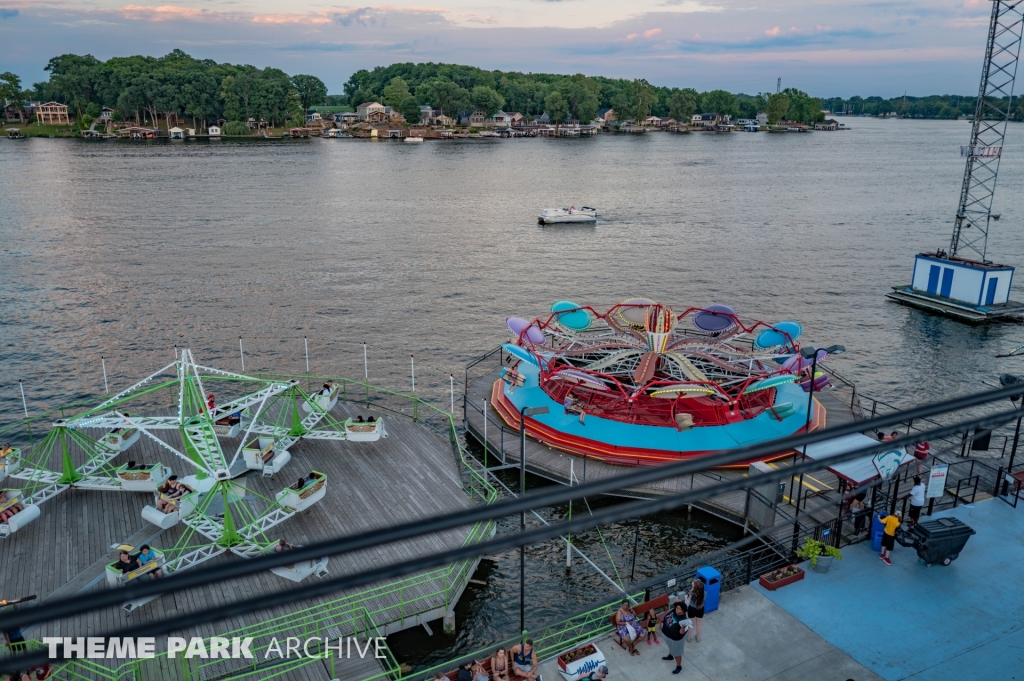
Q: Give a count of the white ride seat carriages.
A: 12